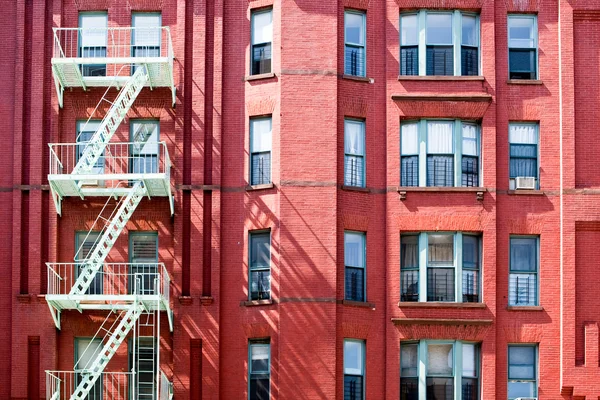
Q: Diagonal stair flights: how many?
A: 3